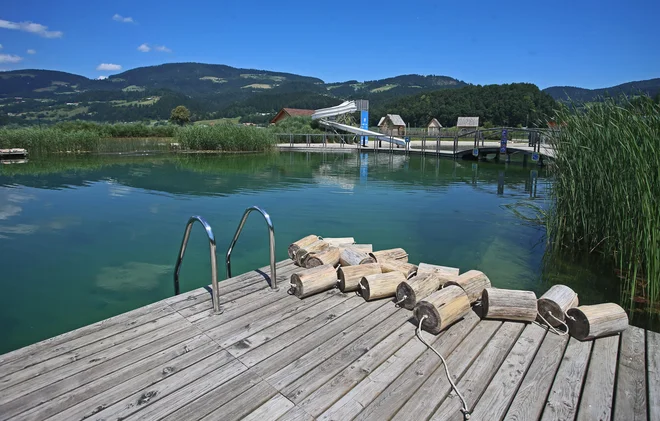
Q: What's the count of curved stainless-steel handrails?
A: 2